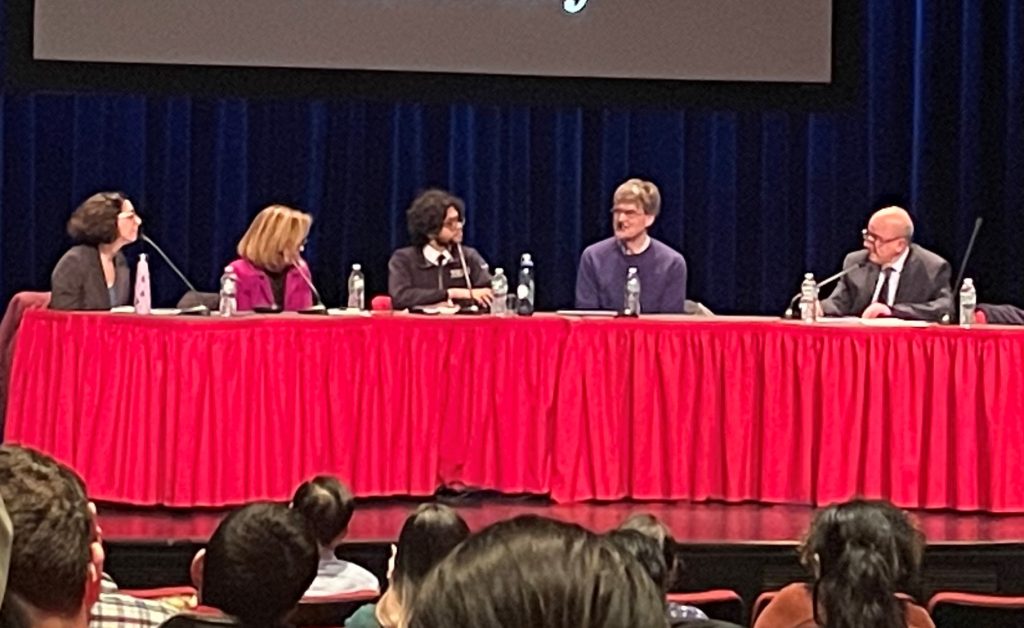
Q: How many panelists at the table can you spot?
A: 5